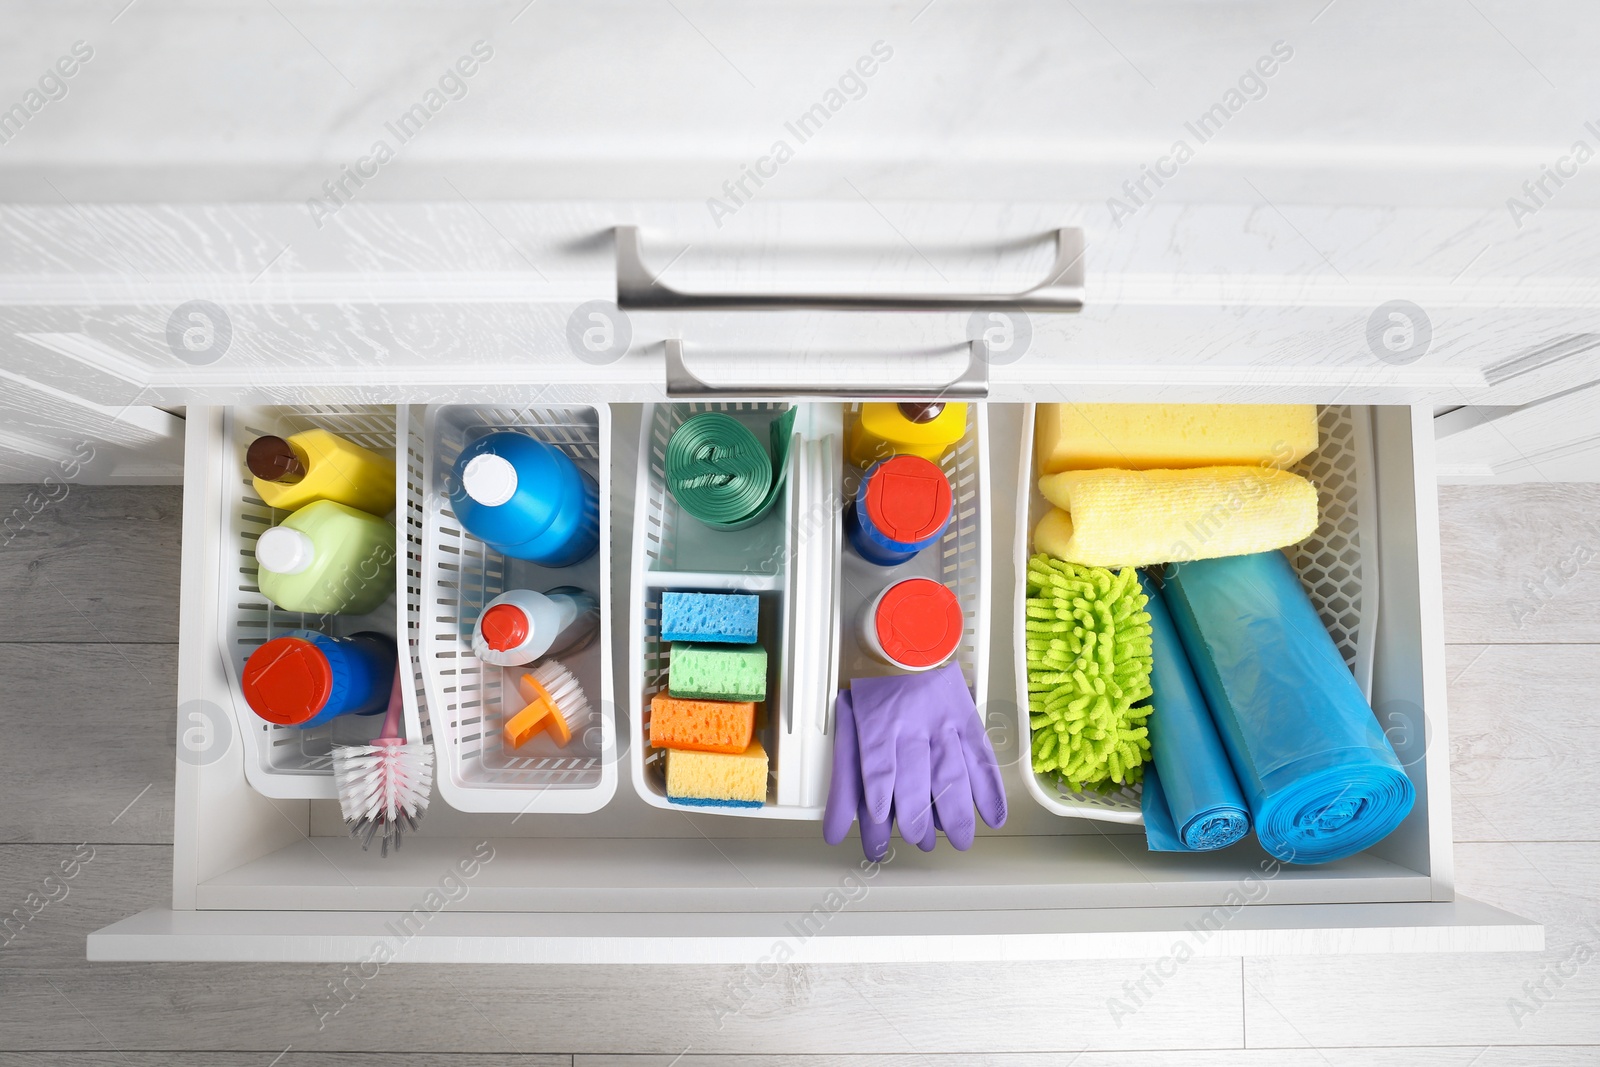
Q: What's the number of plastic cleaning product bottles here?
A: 8